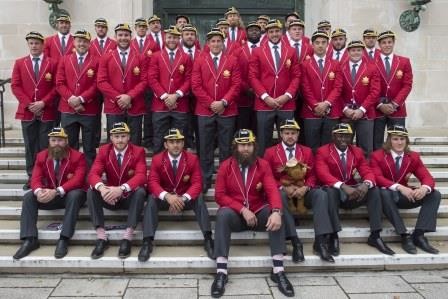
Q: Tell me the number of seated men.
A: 7